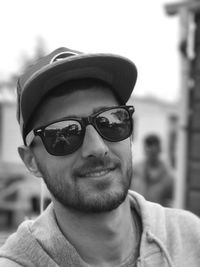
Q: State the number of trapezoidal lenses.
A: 2